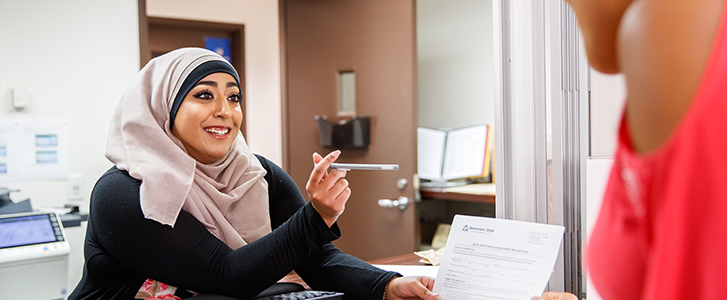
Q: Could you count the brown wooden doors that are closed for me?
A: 1